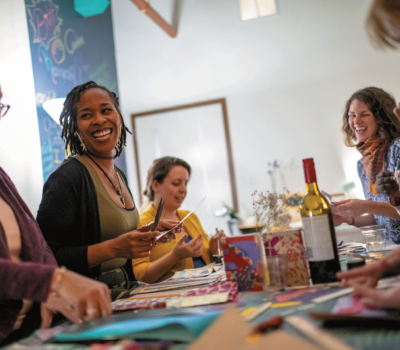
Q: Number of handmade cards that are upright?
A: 2